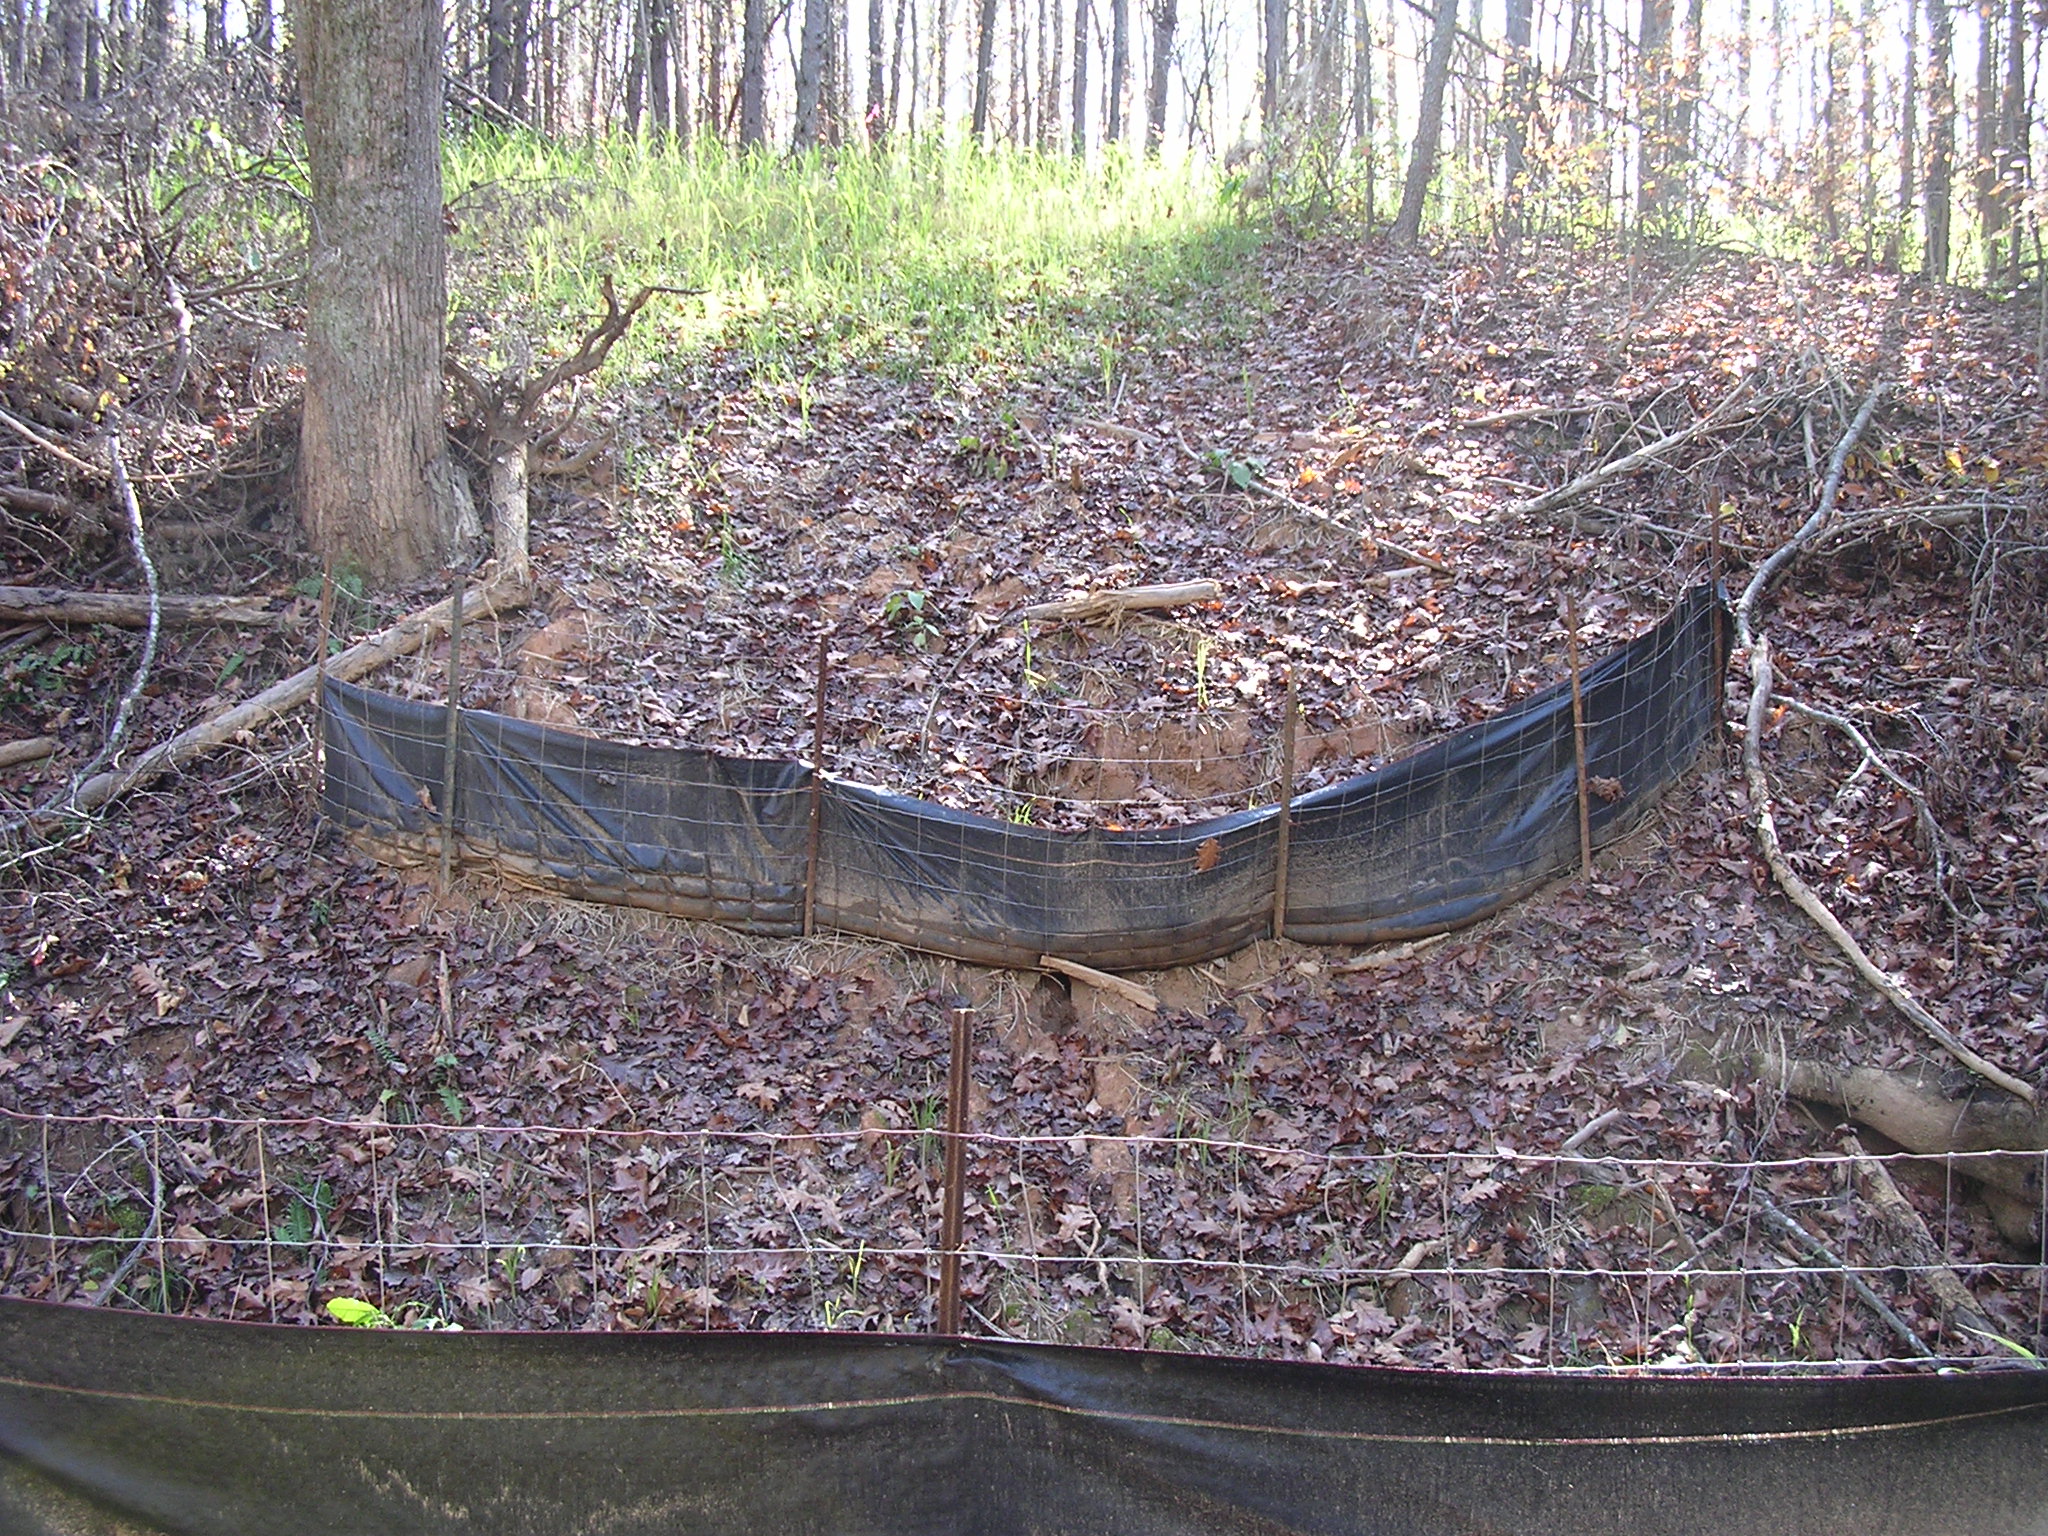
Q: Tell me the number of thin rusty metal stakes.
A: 7